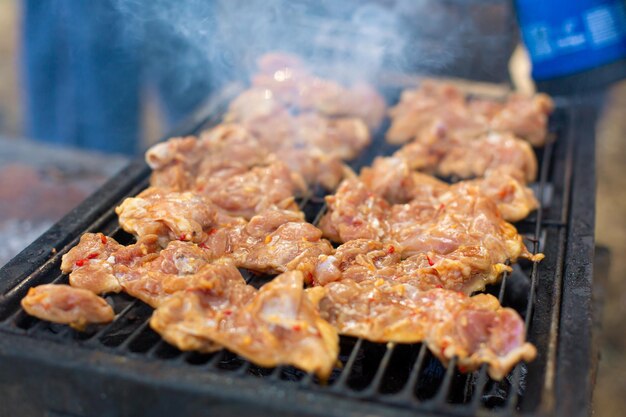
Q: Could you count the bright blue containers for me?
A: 1